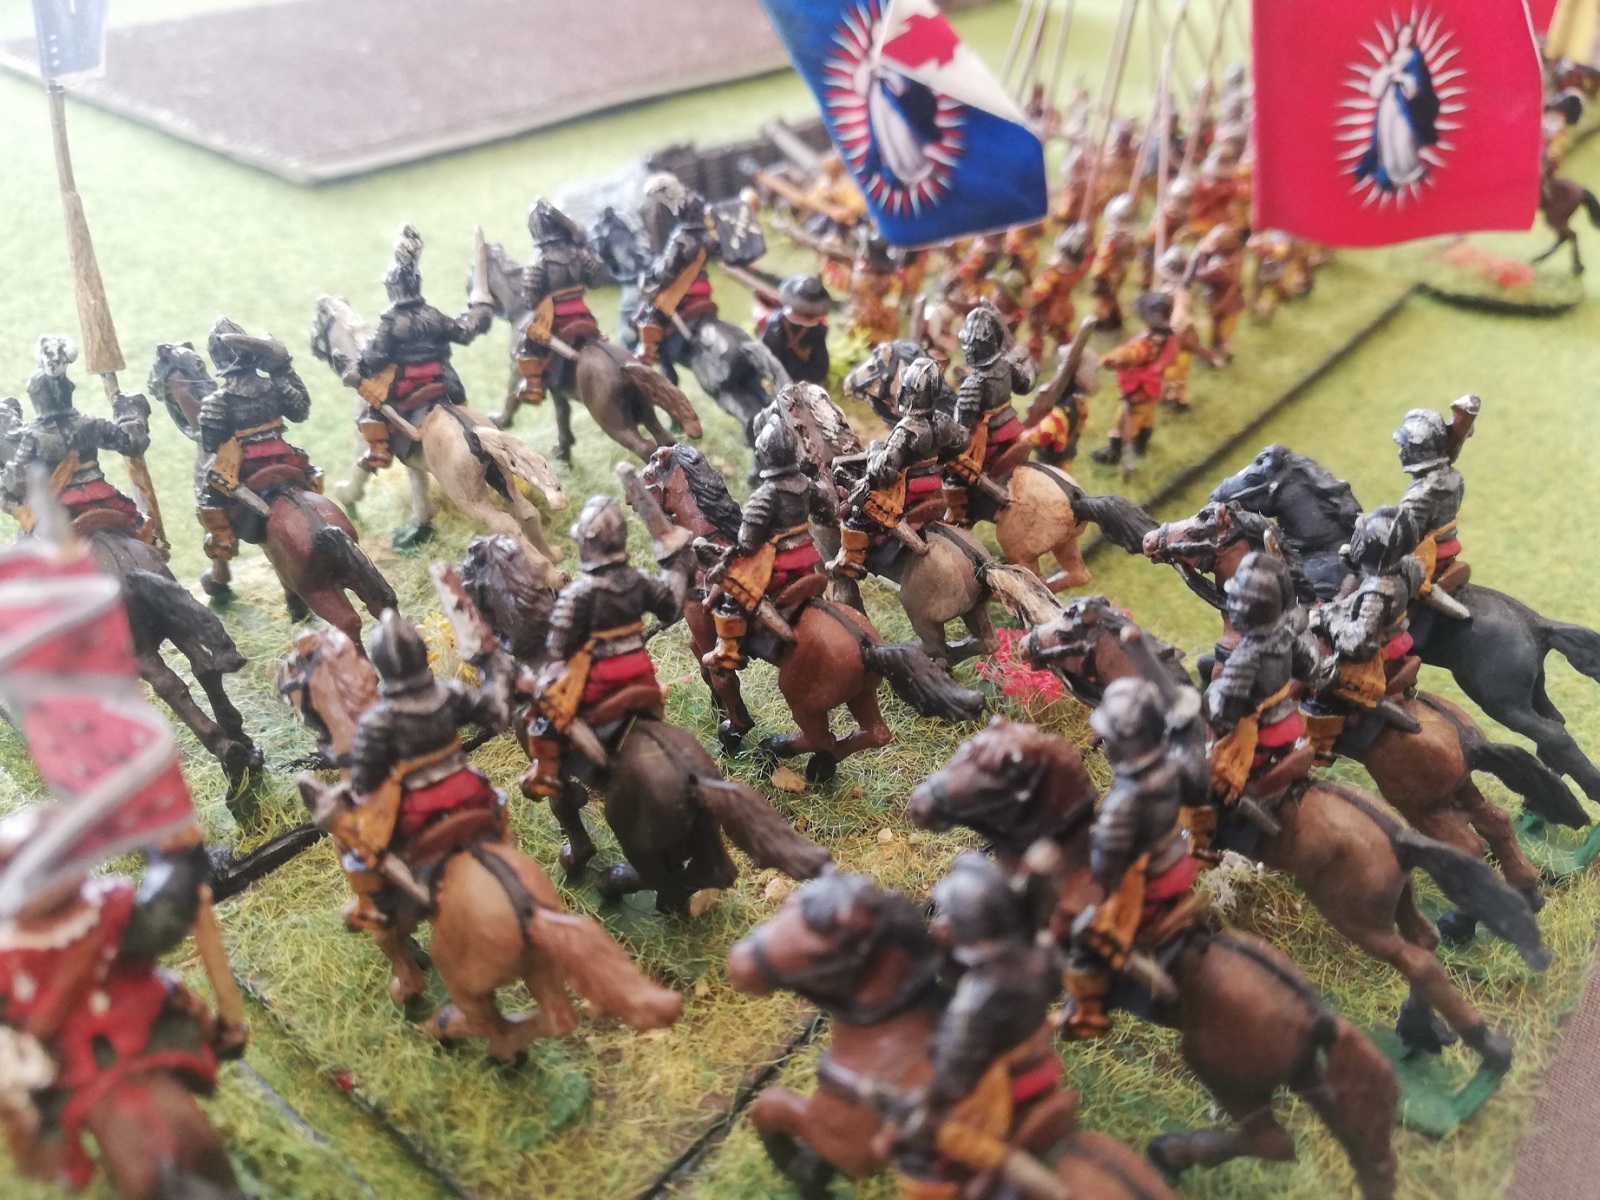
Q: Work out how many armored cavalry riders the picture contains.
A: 15